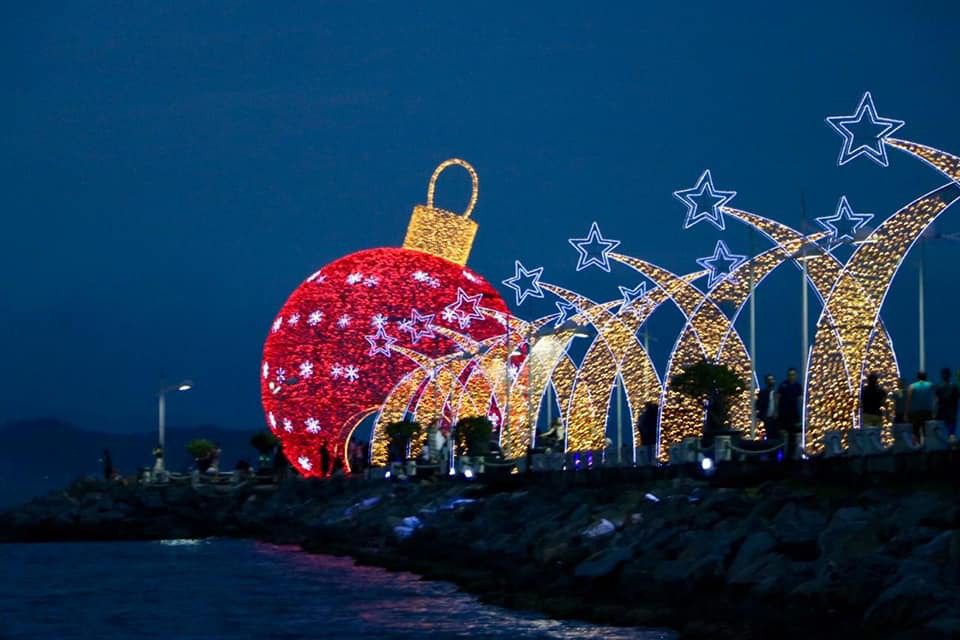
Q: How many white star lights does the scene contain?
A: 11